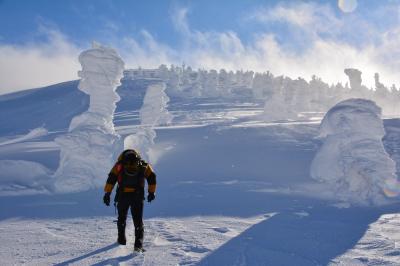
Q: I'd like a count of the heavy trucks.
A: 0